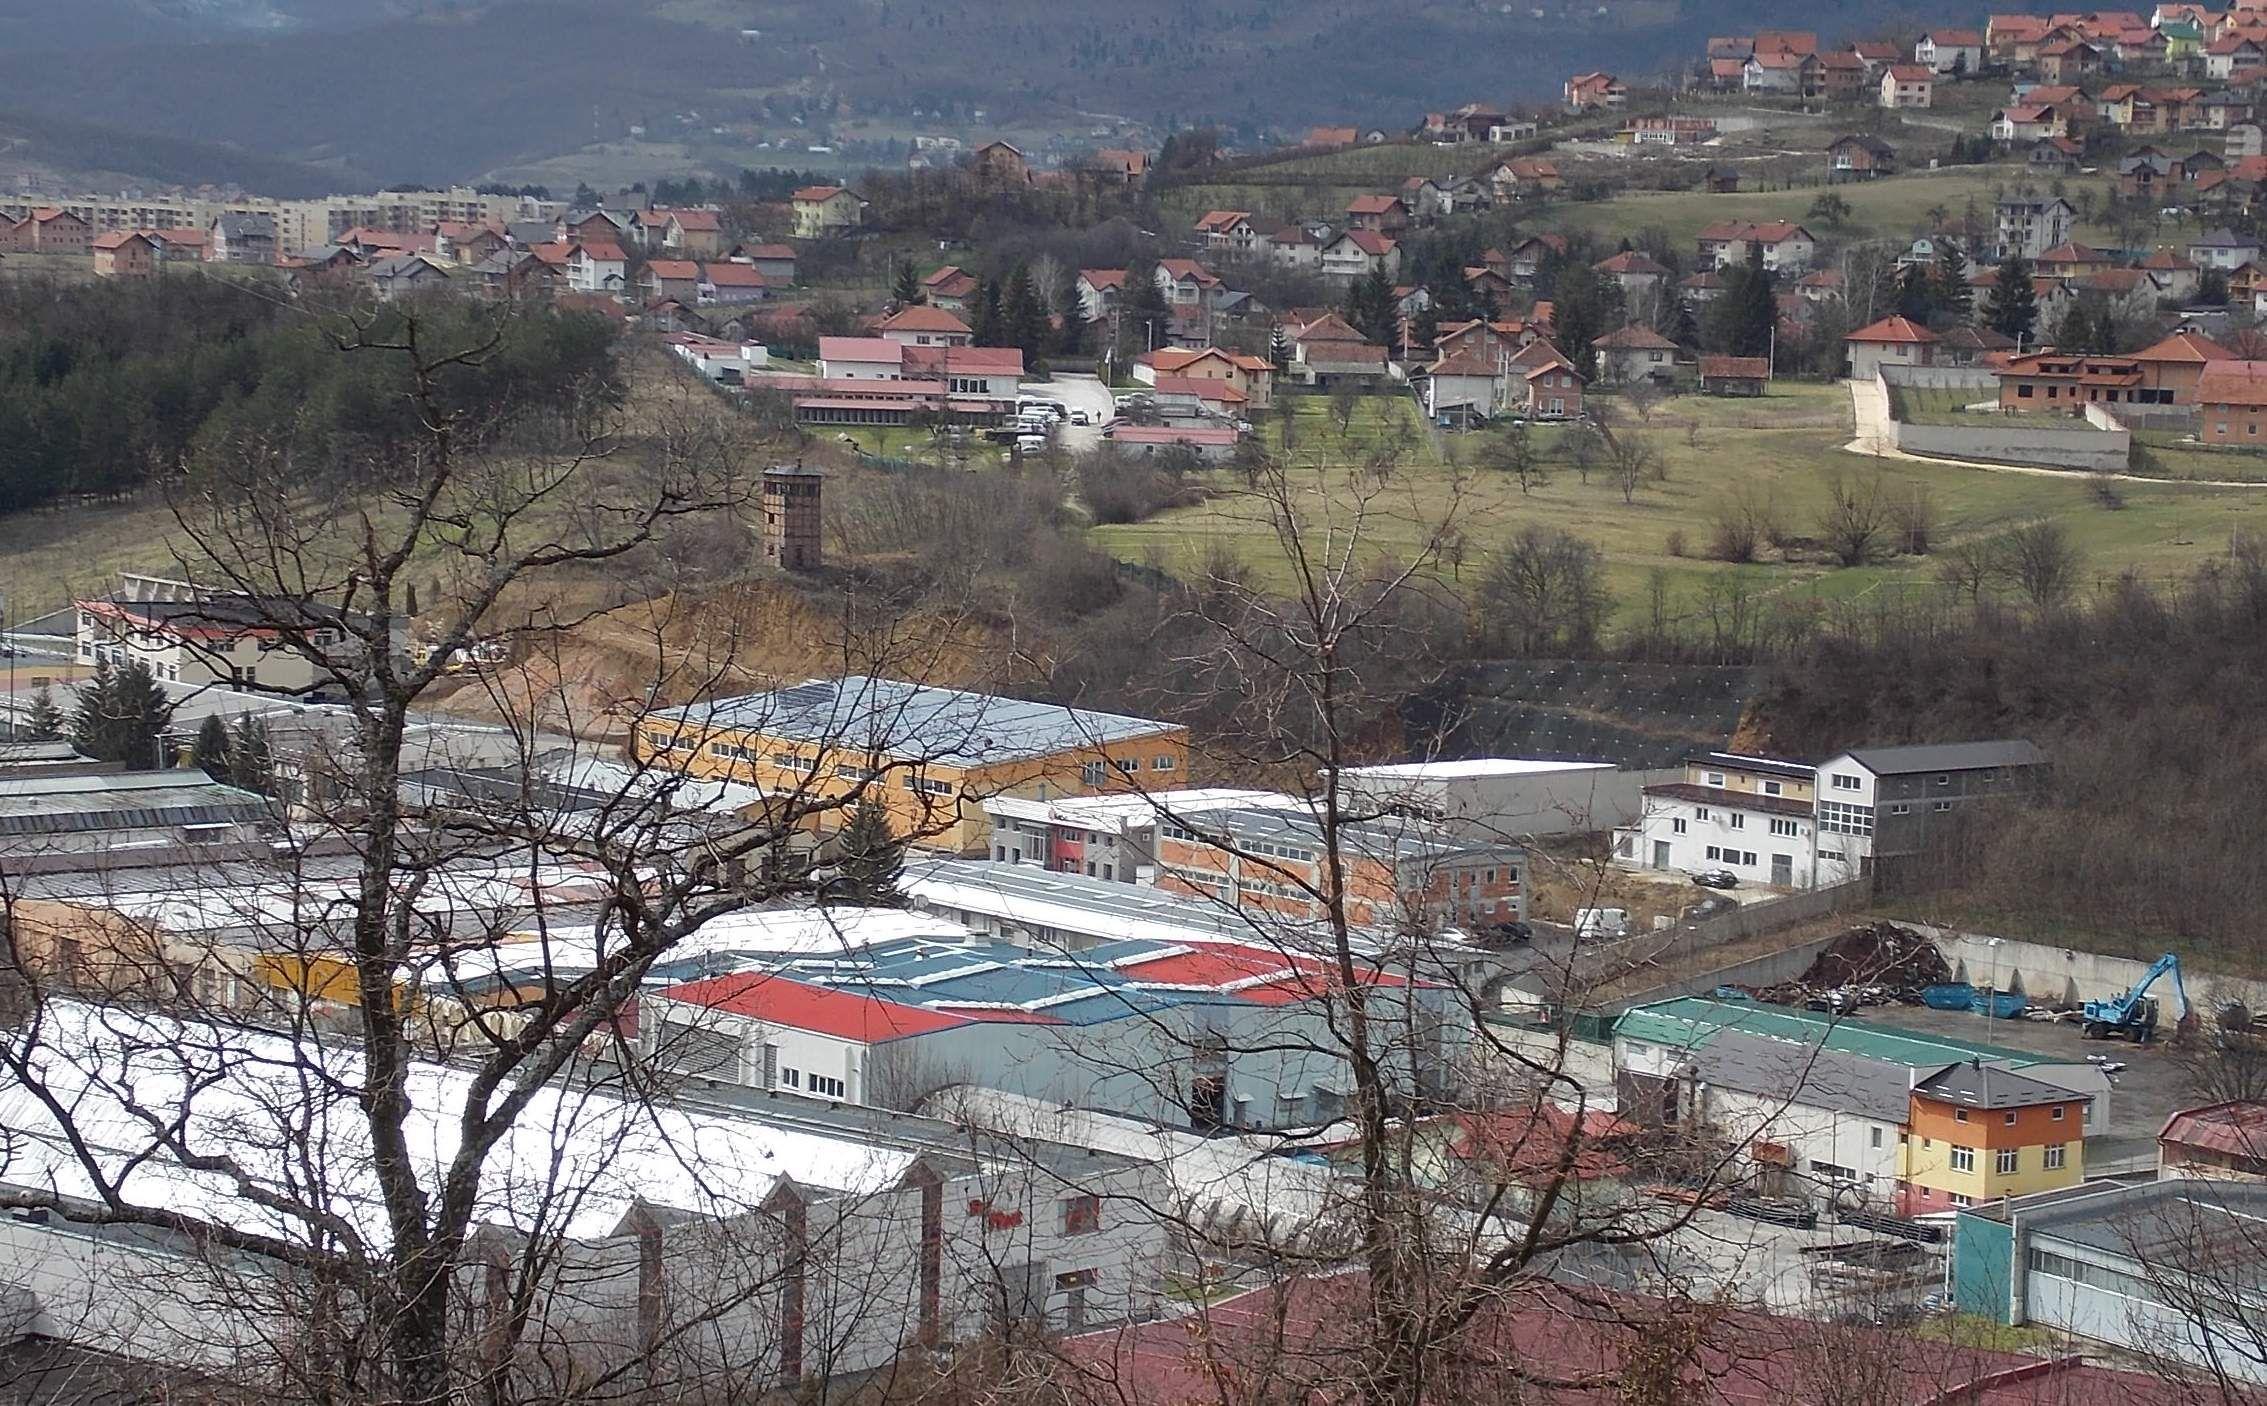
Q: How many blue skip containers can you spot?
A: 2